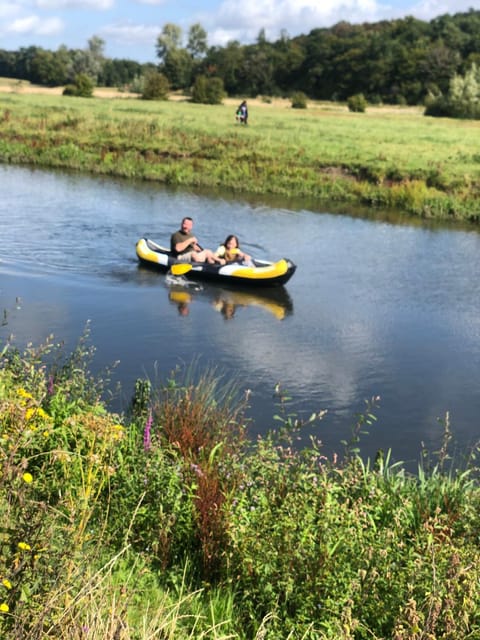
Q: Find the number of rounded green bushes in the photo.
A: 5